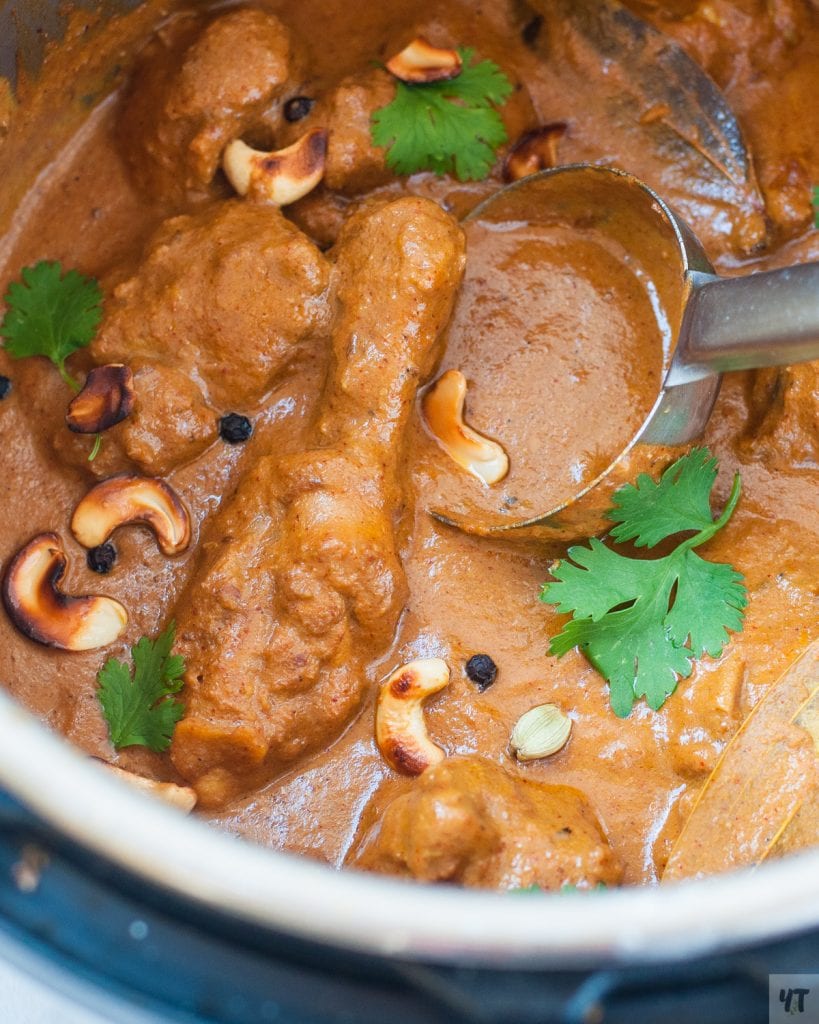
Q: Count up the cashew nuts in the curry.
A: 9